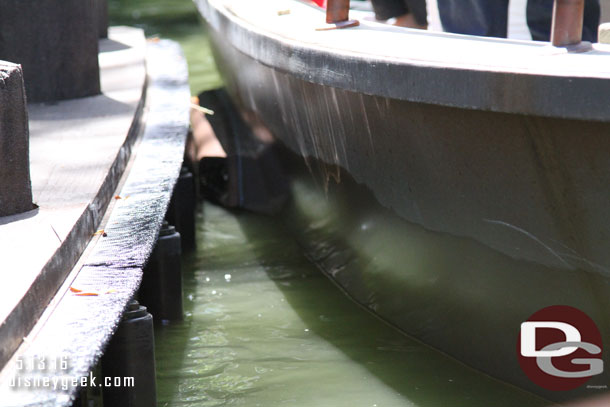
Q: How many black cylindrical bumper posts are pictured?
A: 3